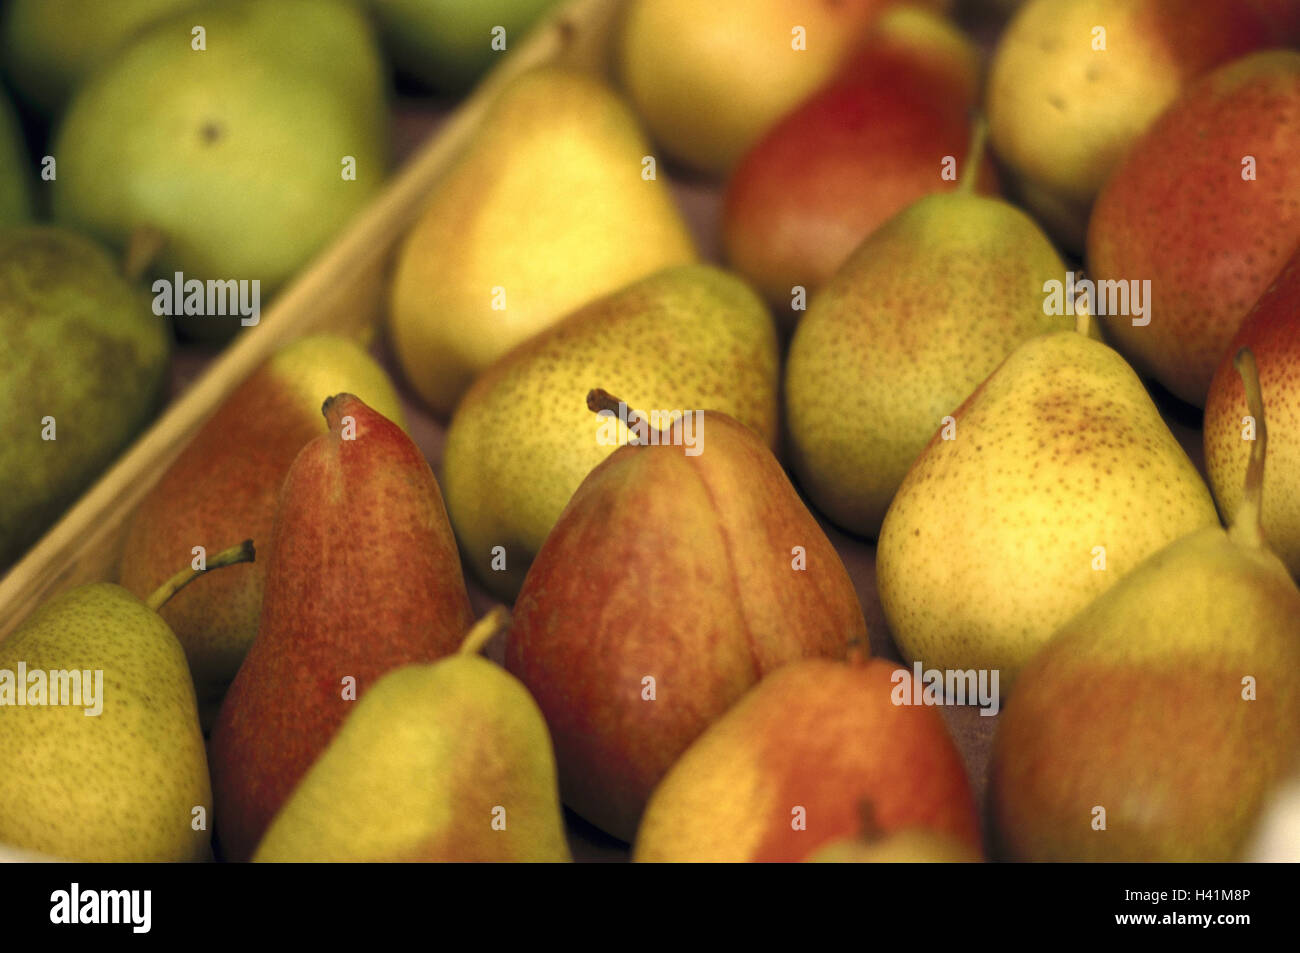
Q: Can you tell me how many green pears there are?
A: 5